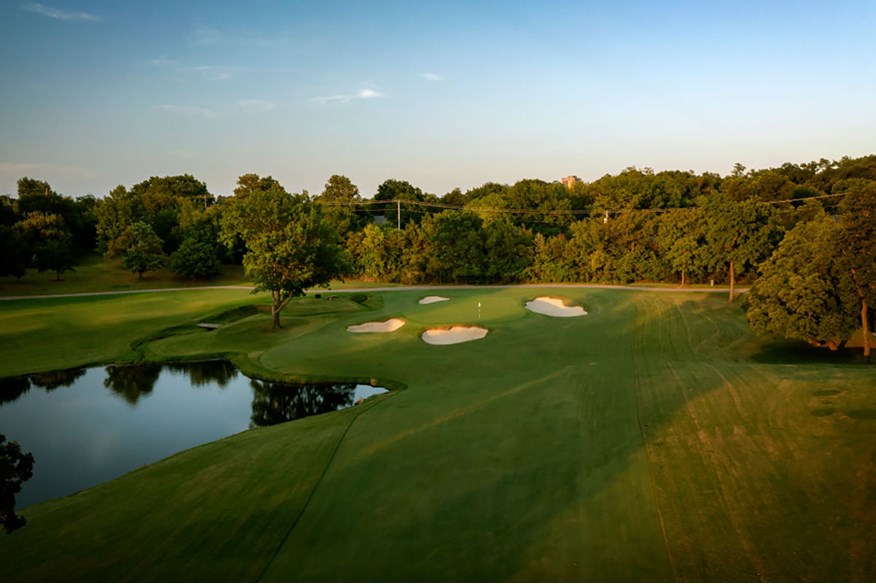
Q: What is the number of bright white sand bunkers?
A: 4